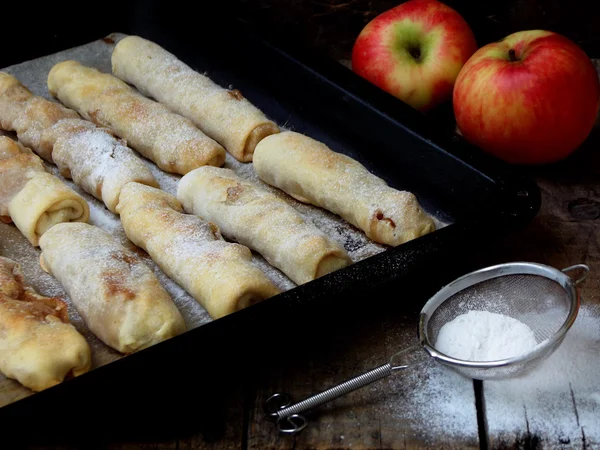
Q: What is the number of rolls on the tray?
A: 9